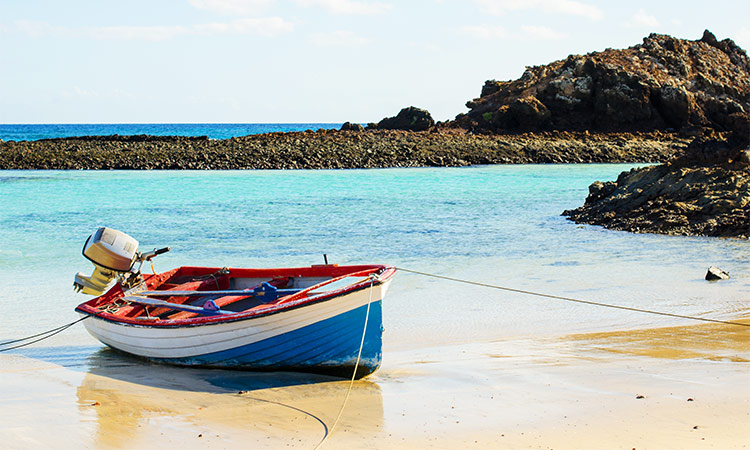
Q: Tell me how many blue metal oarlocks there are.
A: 2